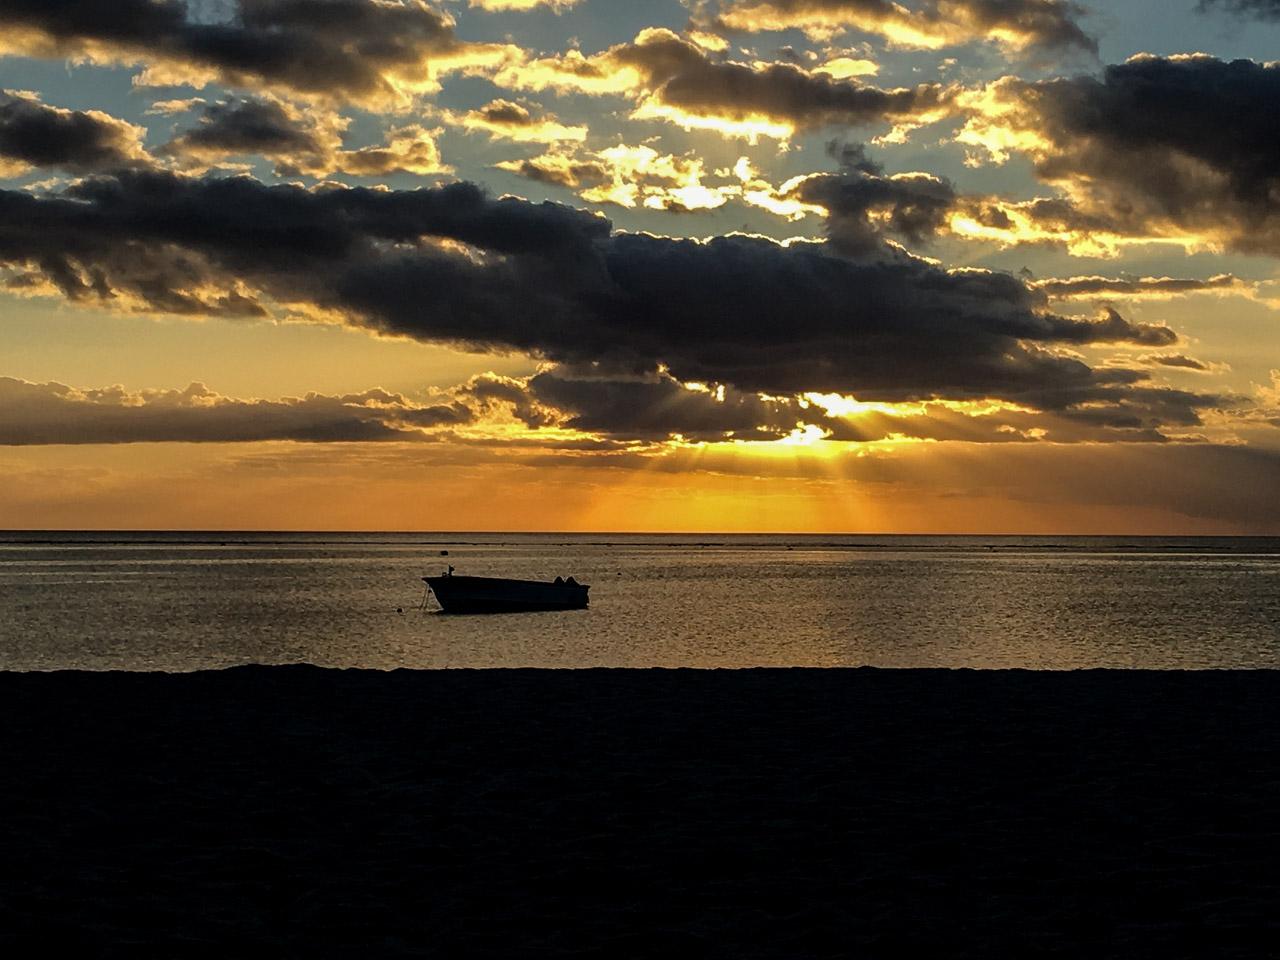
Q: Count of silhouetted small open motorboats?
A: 1